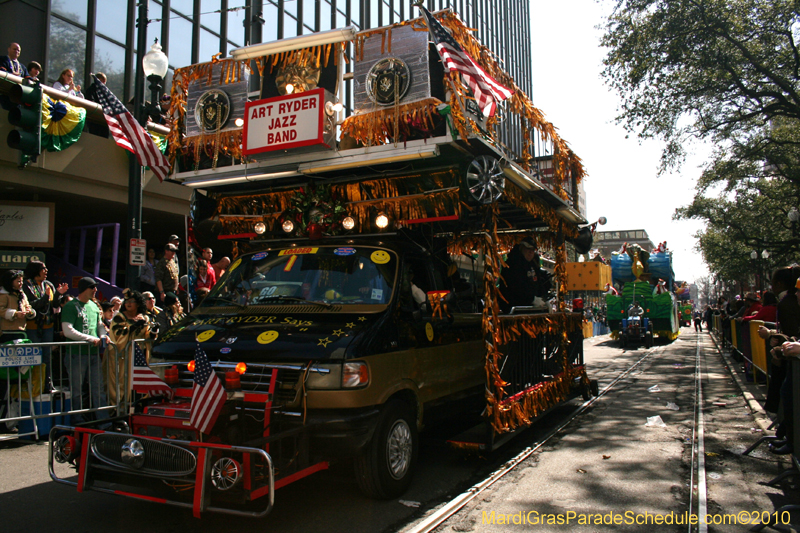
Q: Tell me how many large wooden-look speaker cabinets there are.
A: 2